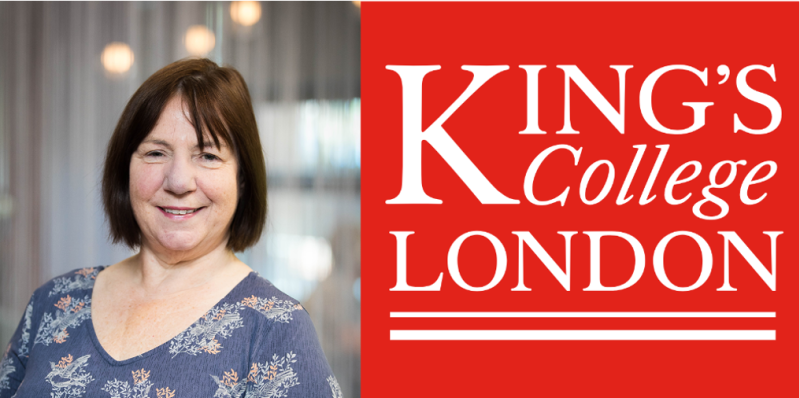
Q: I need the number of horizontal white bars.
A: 2